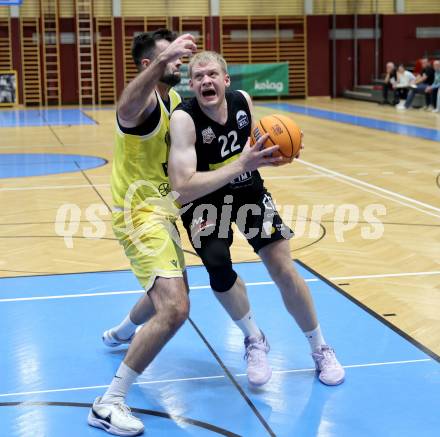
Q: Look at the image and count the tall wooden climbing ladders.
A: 2